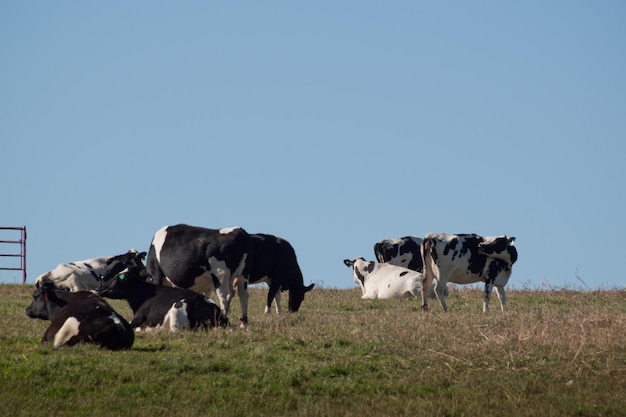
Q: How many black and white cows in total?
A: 8